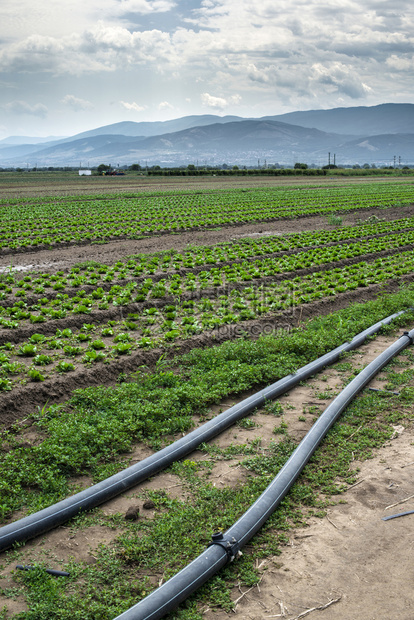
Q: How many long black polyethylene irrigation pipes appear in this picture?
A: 2